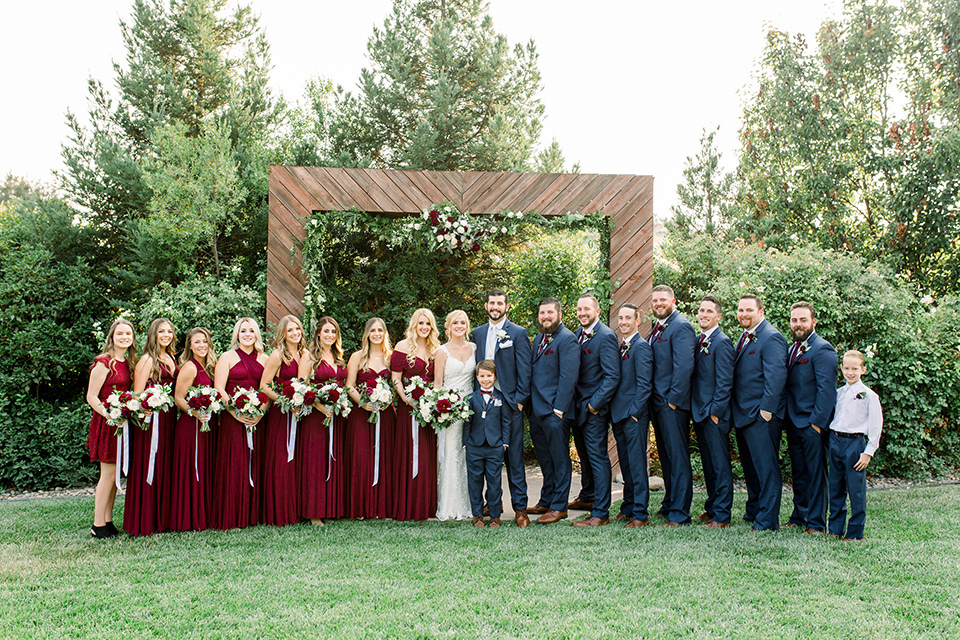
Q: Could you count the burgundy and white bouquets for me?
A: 9